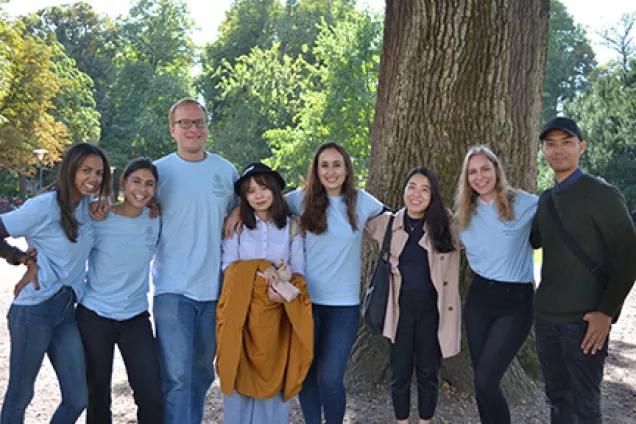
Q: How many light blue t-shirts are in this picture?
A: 5